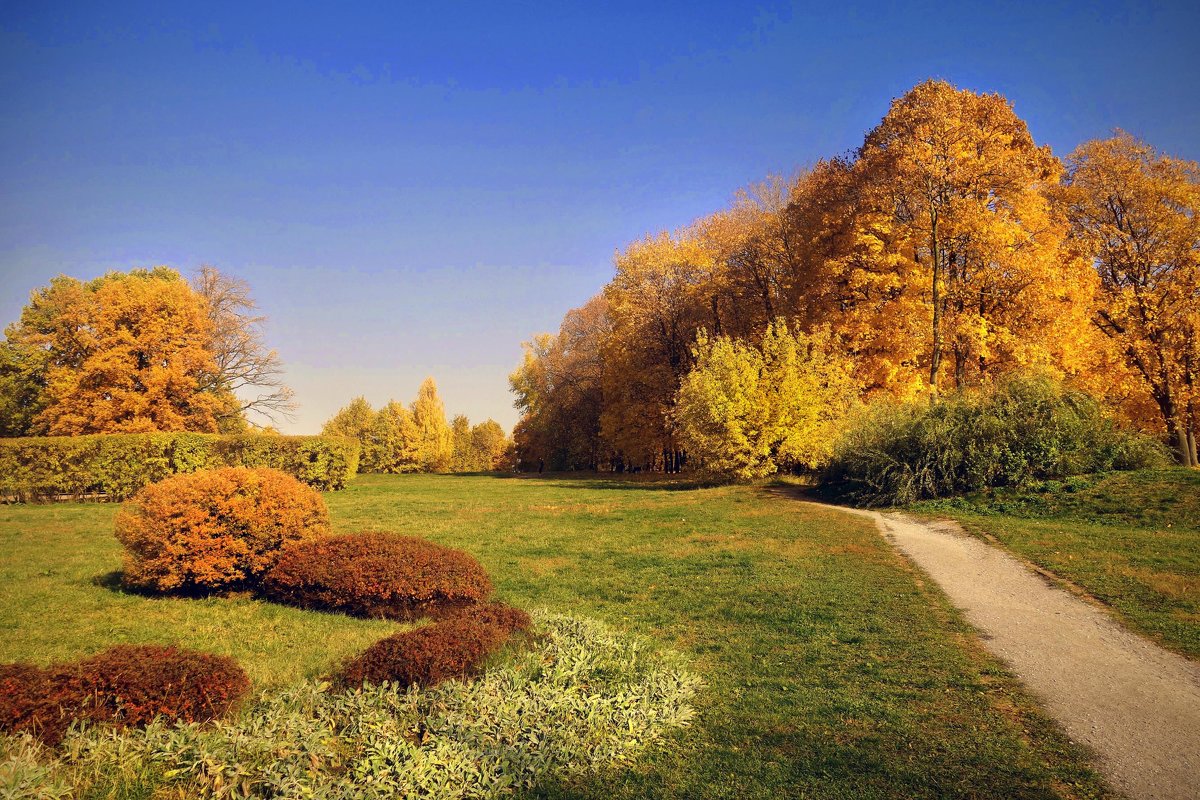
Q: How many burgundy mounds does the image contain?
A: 3